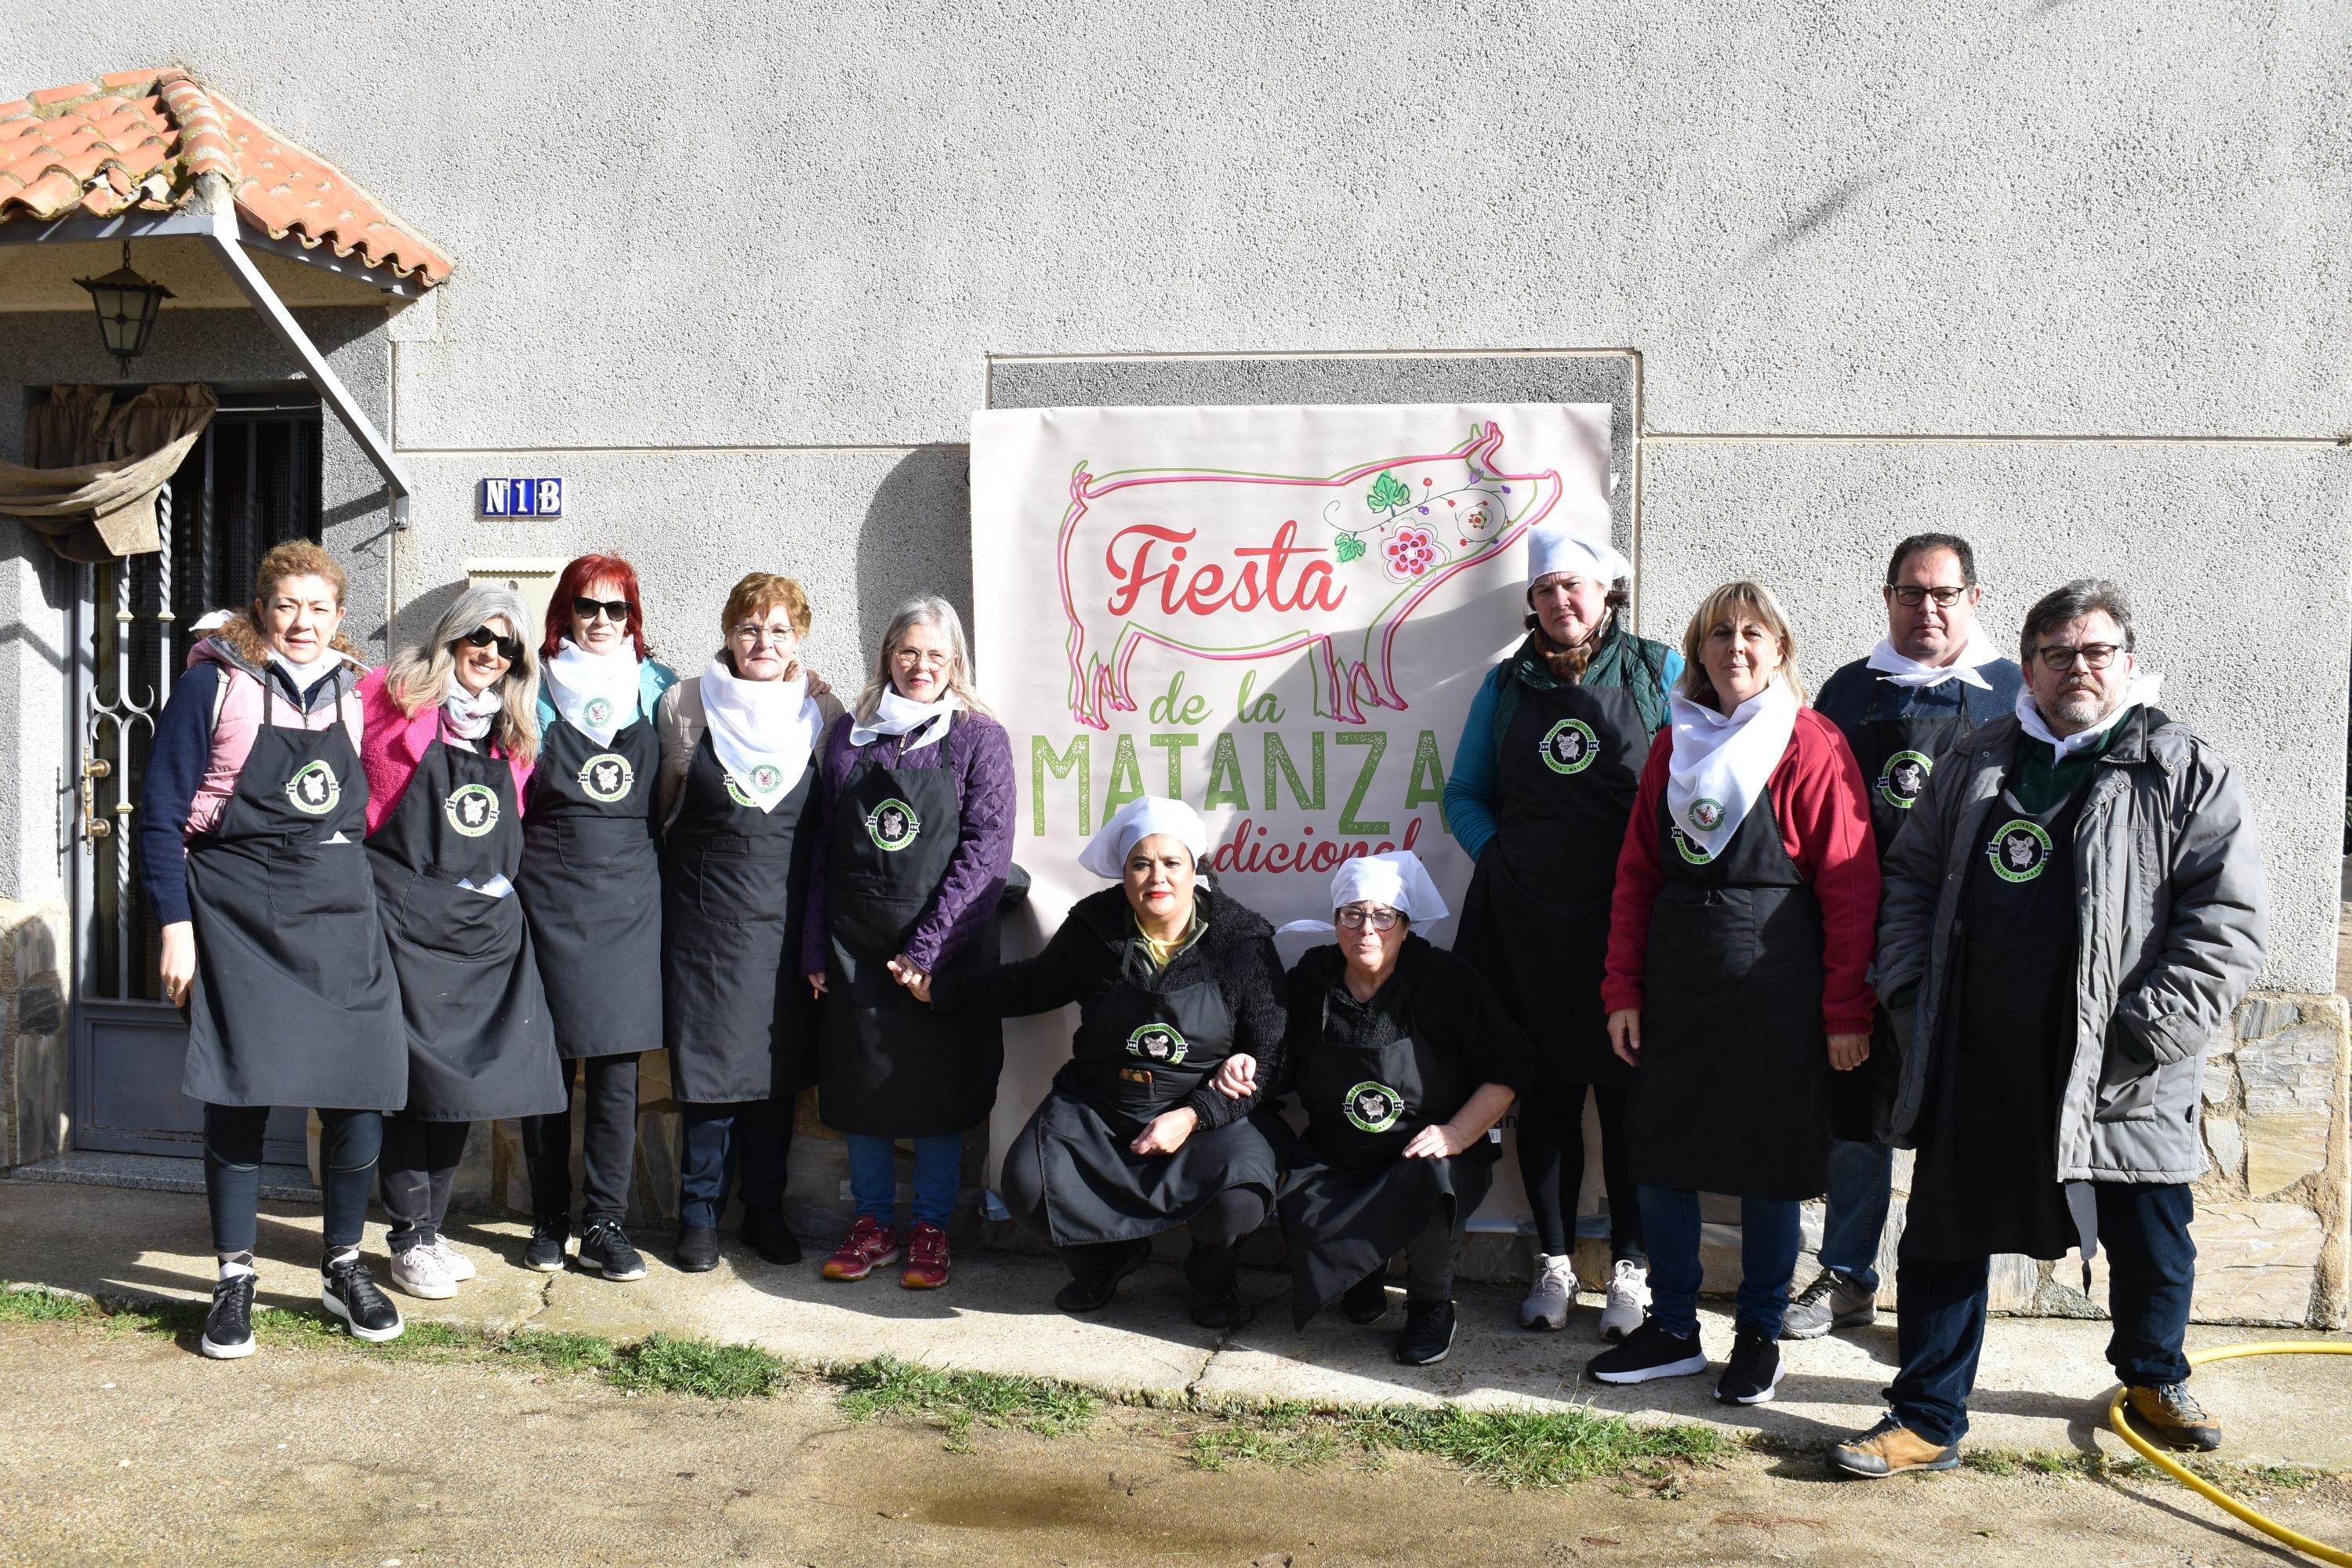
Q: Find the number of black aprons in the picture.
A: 11